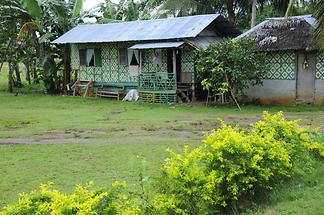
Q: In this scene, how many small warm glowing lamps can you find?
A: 0